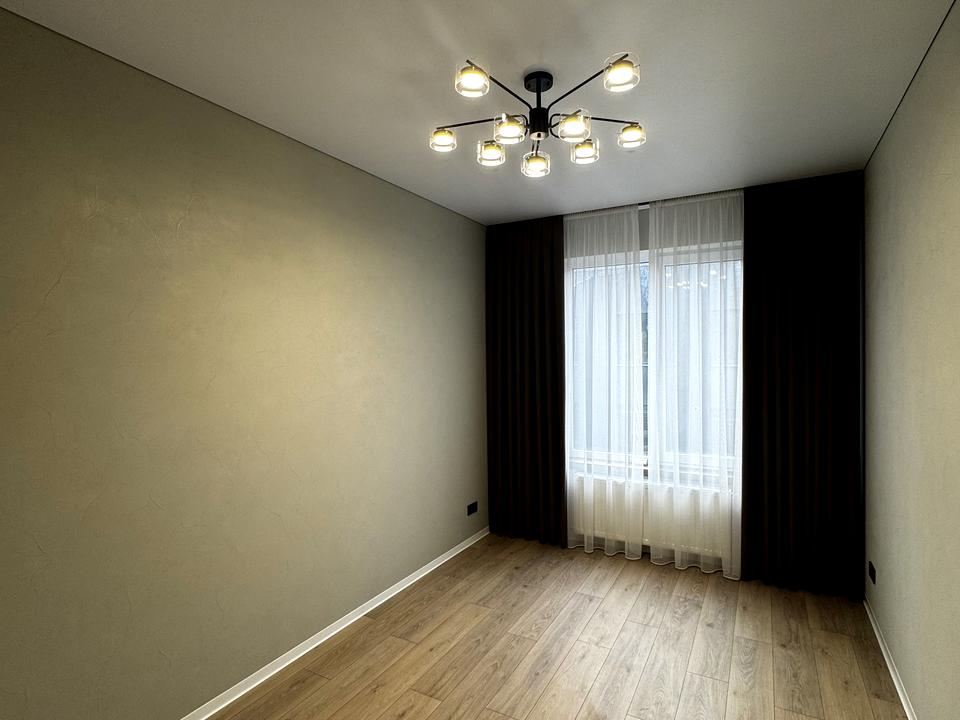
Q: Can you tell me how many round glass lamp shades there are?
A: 9